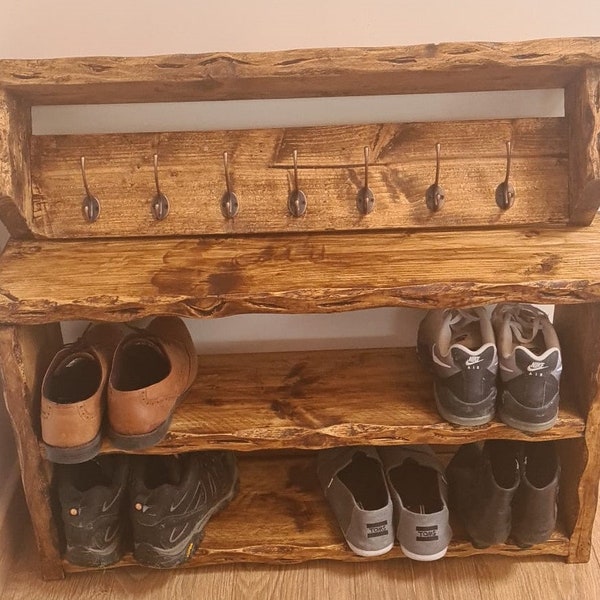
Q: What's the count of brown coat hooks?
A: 7